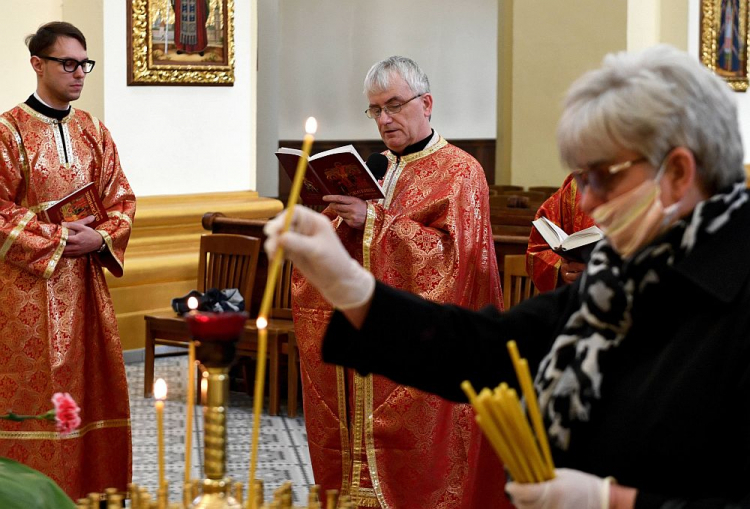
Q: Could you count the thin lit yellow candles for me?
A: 4